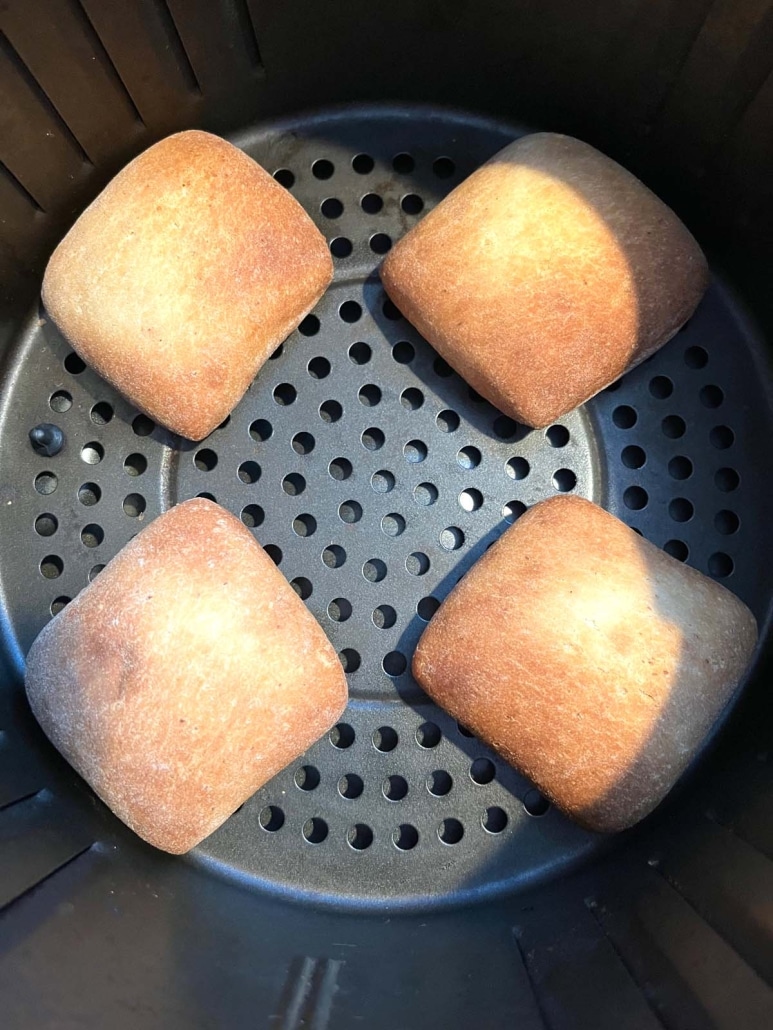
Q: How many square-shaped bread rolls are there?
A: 4